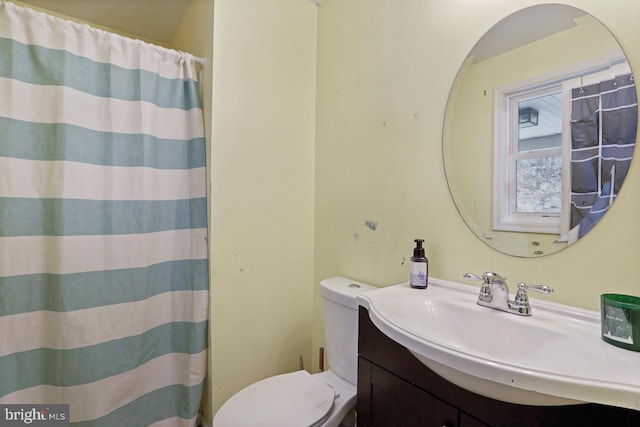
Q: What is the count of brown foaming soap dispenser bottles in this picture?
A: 1